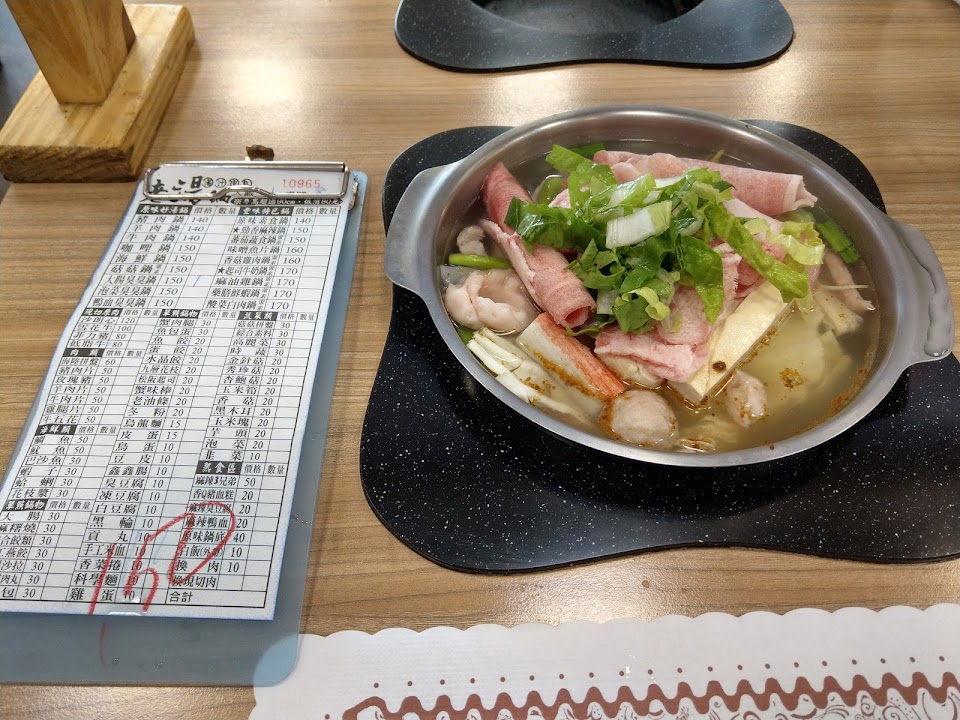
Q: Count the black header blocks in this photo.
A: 9